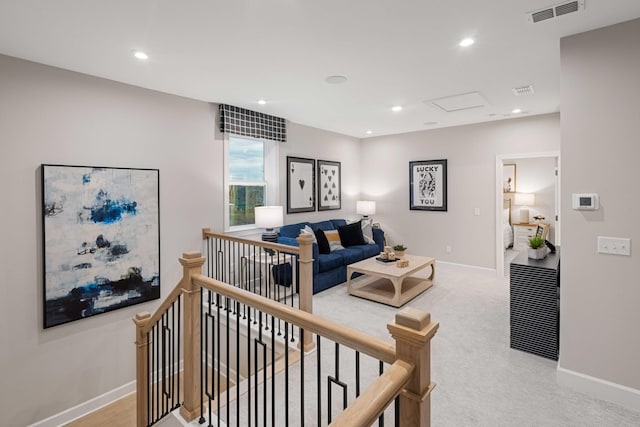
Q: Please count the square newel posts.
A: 4